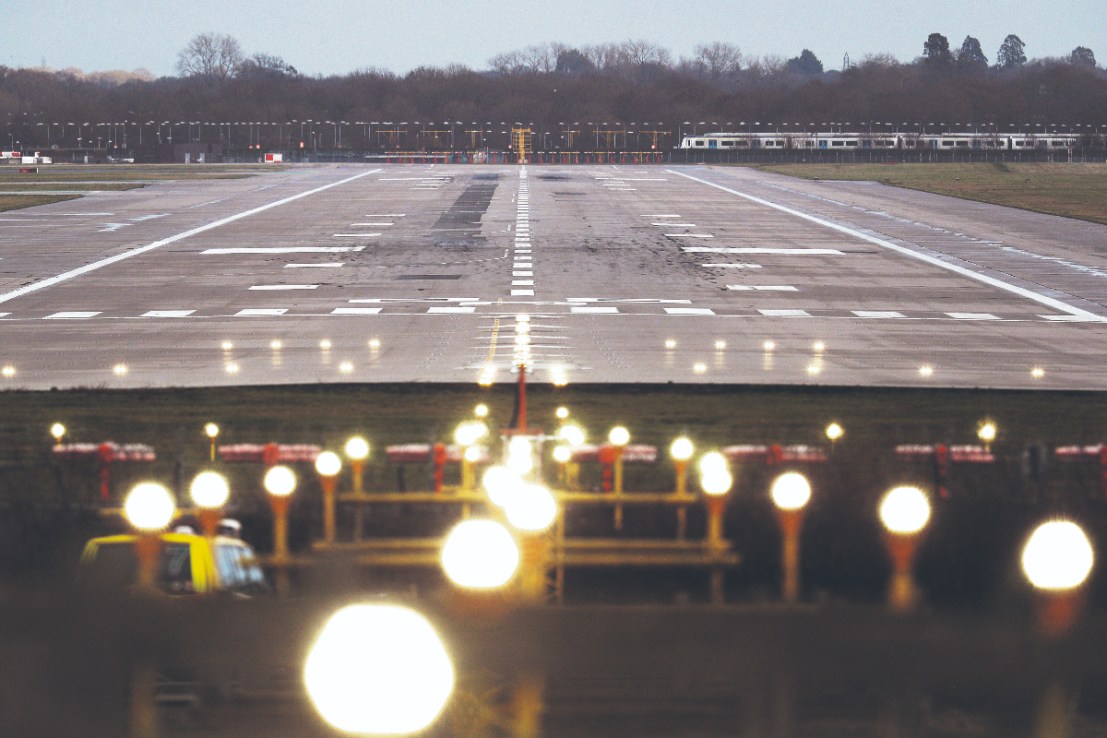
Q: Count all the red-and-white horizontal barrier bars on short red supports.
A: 7